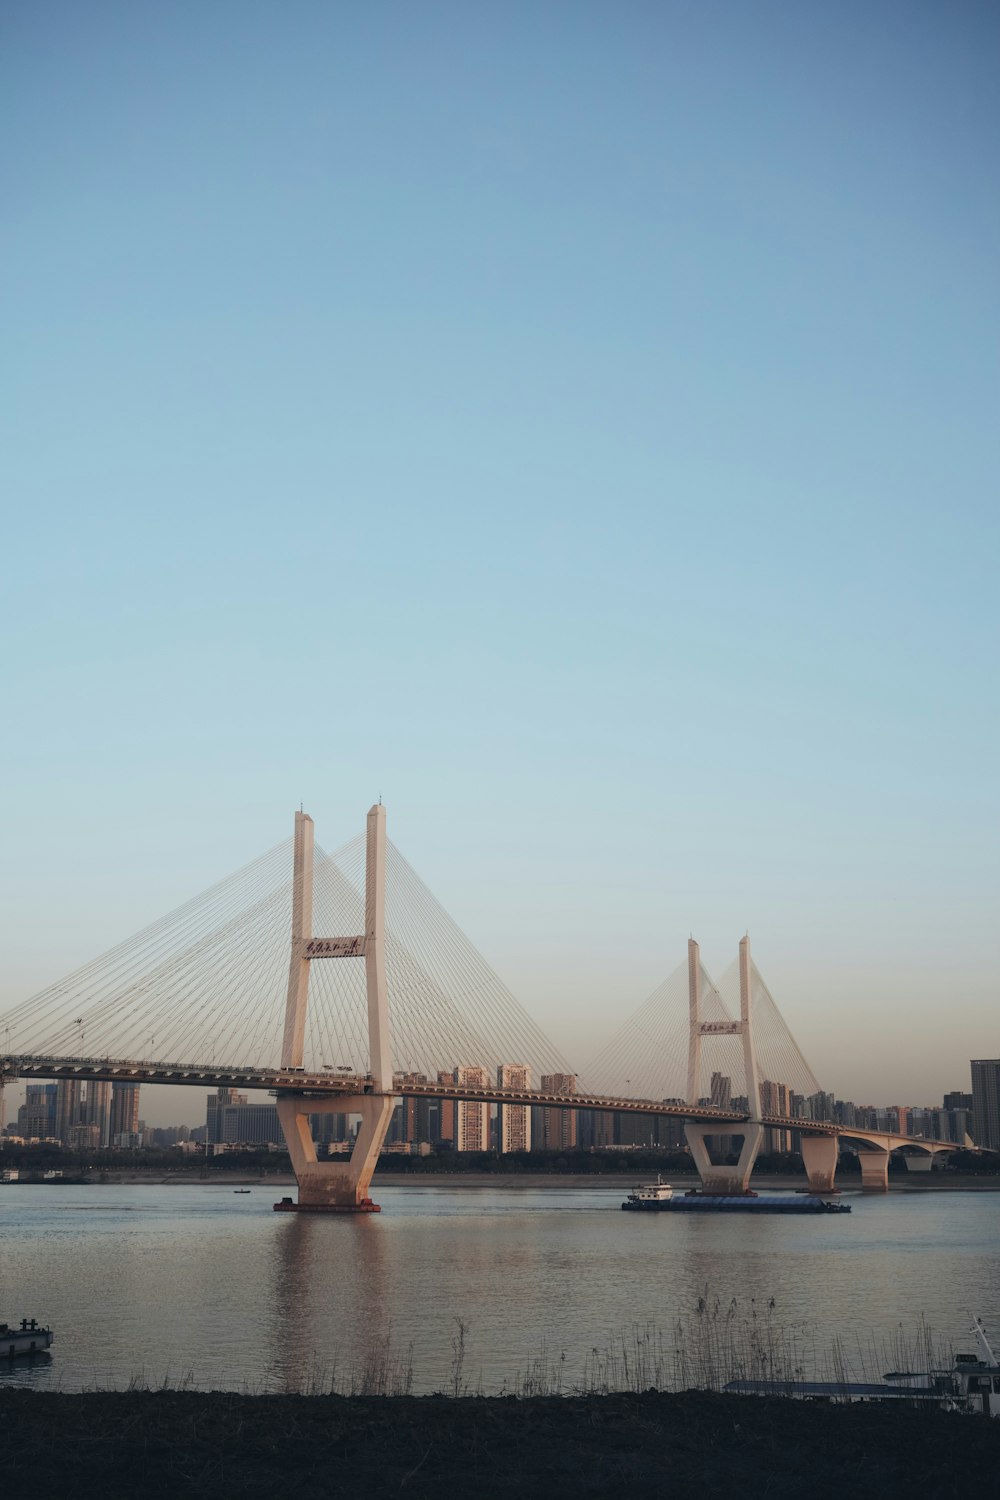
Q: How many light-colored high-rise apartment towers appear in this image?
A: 2